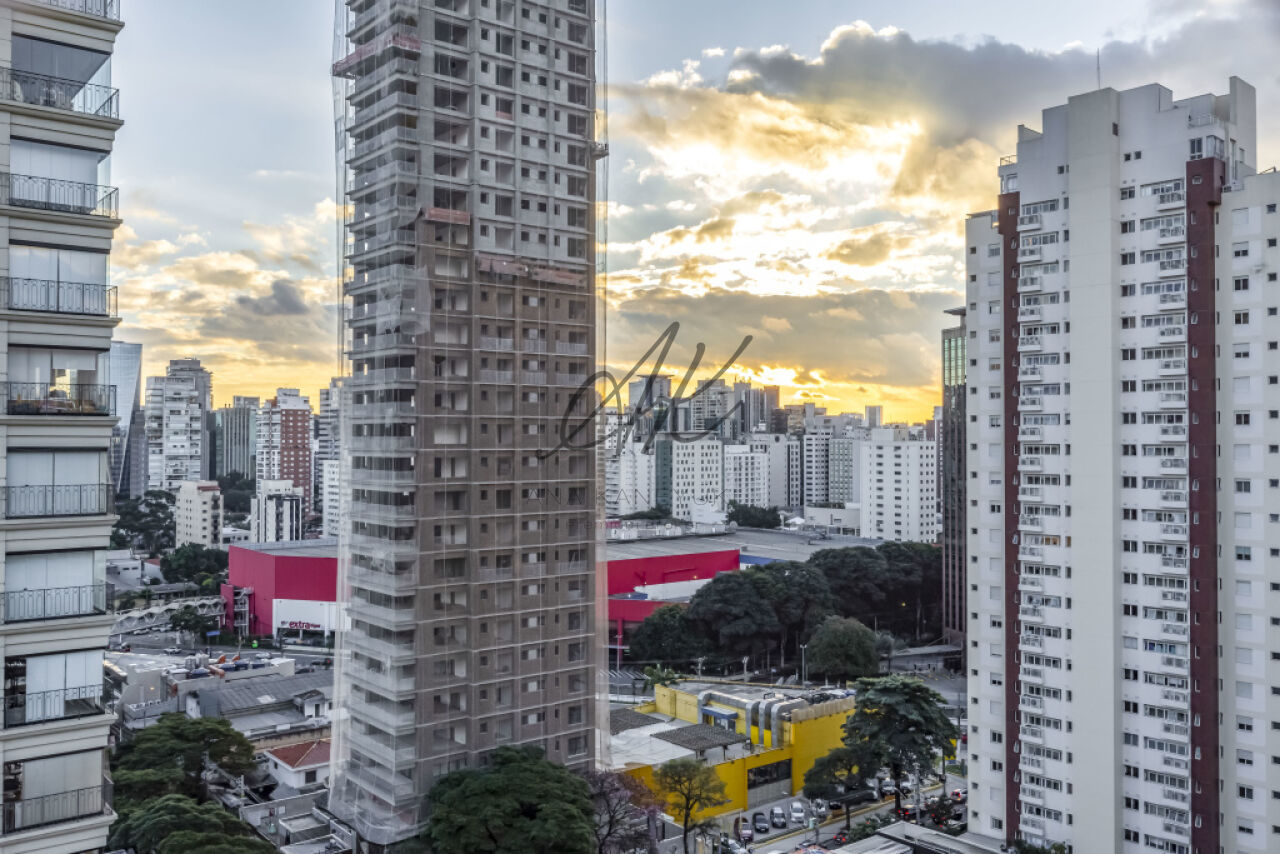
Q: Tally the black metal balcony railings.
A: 9